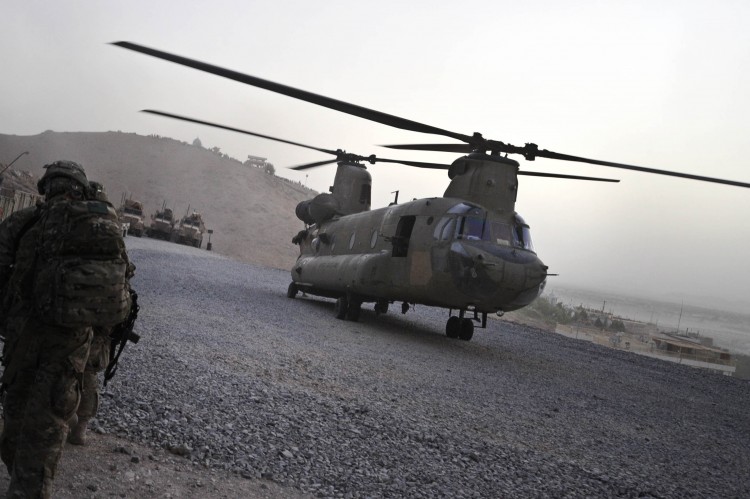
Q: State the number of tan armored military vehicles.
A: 3